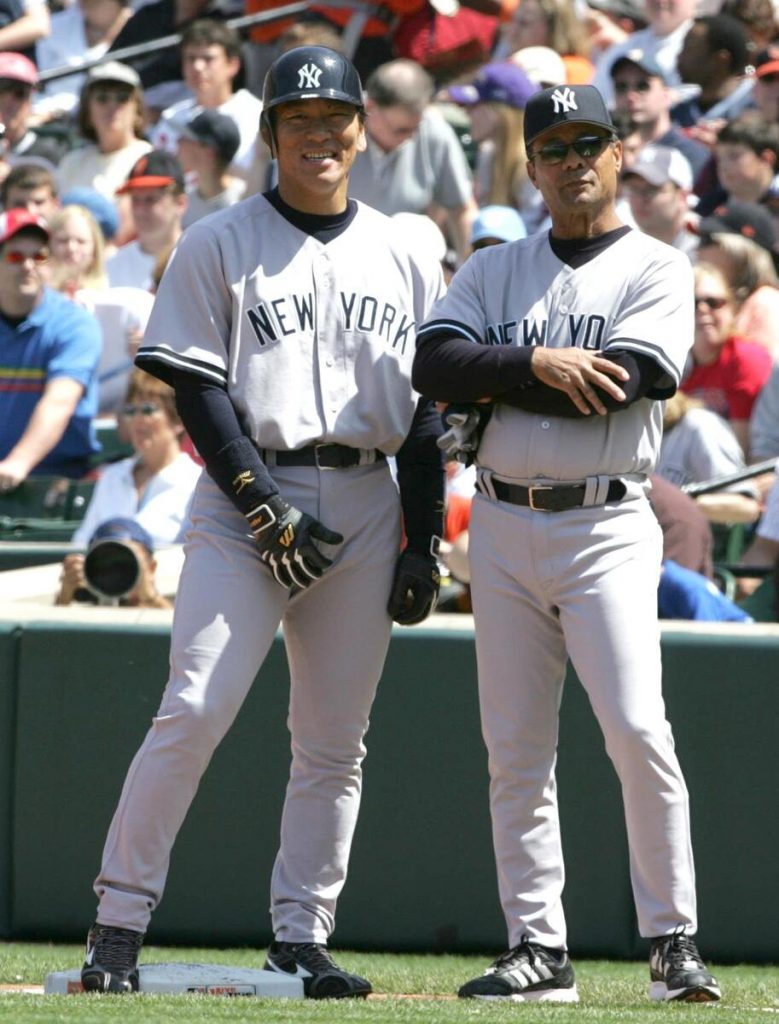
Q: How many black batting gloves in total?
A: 2